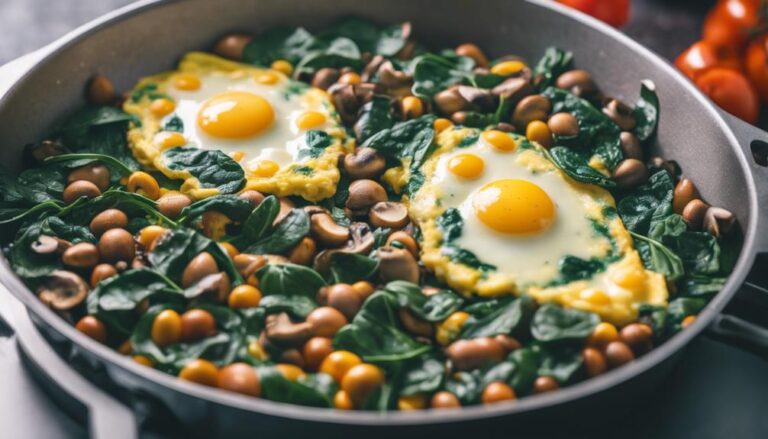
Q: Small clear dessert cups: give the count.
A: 0